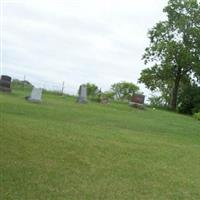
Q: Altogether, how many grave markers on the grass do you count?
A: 5